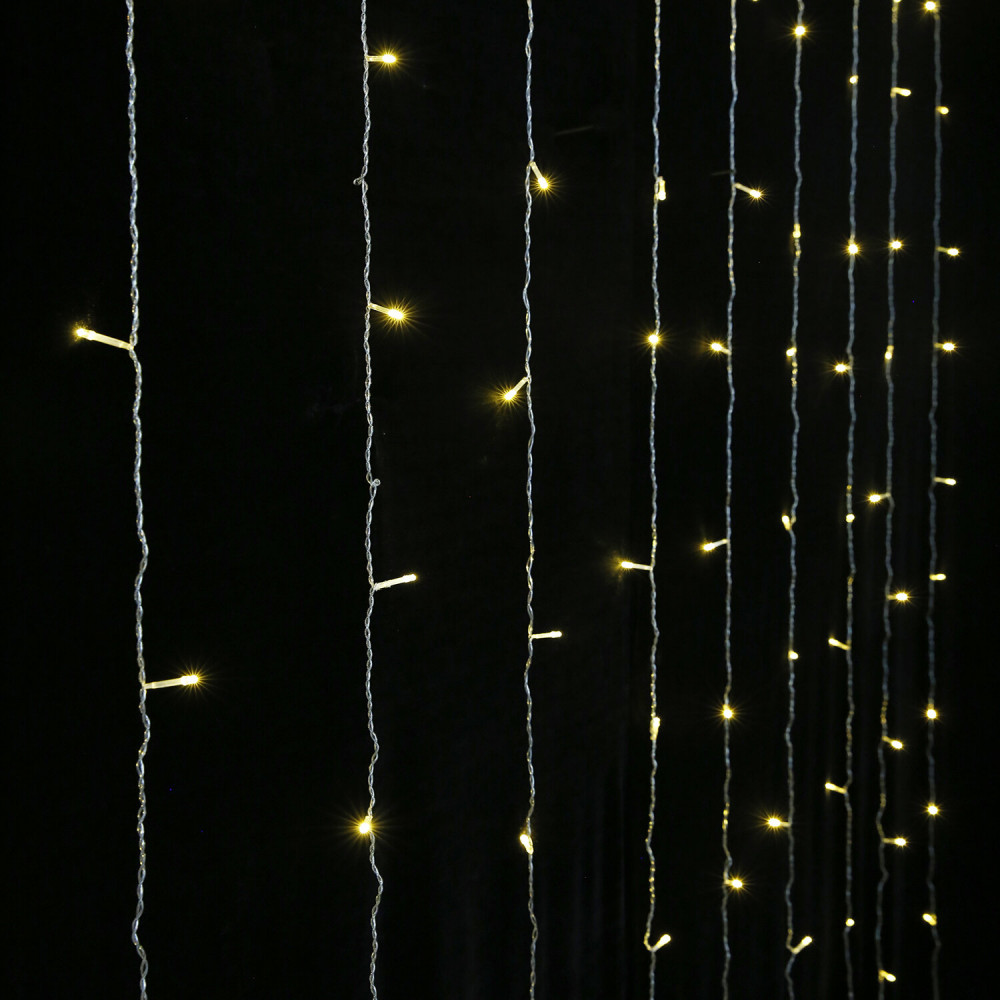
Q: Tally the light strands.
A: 9